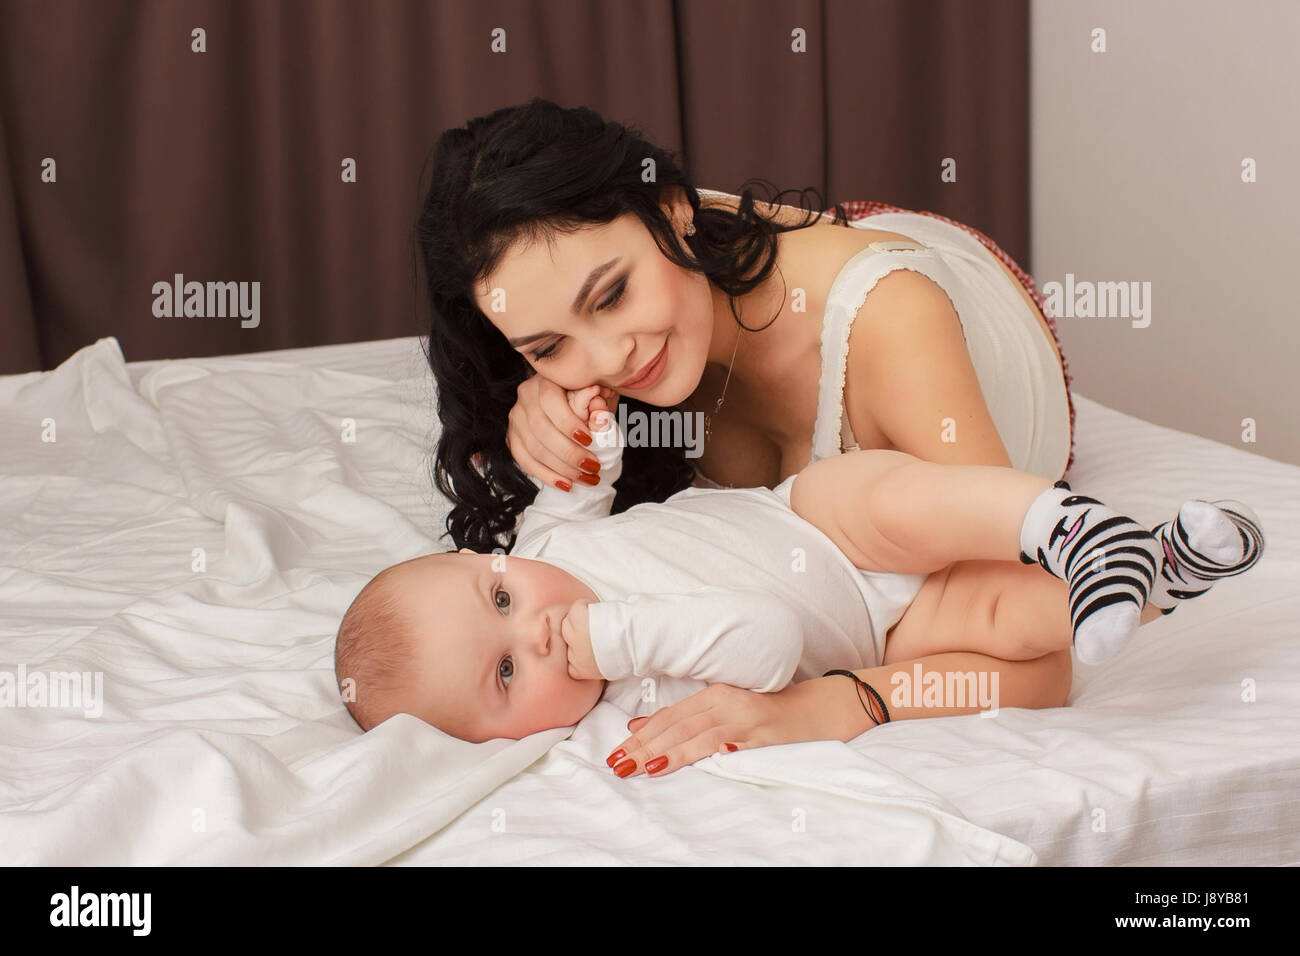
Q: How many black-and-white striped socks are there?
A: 2